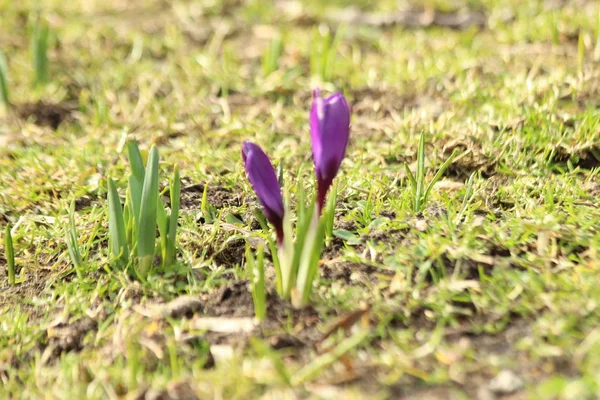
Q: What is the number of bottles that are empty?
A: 0